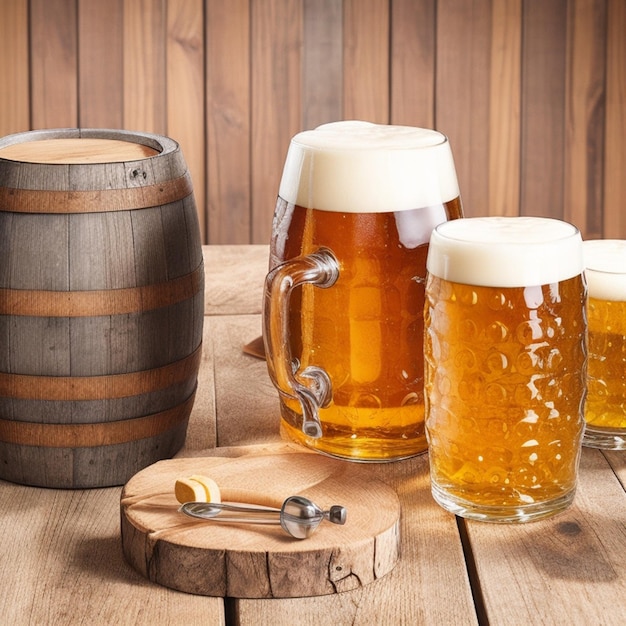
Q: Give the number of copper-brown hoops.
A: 4